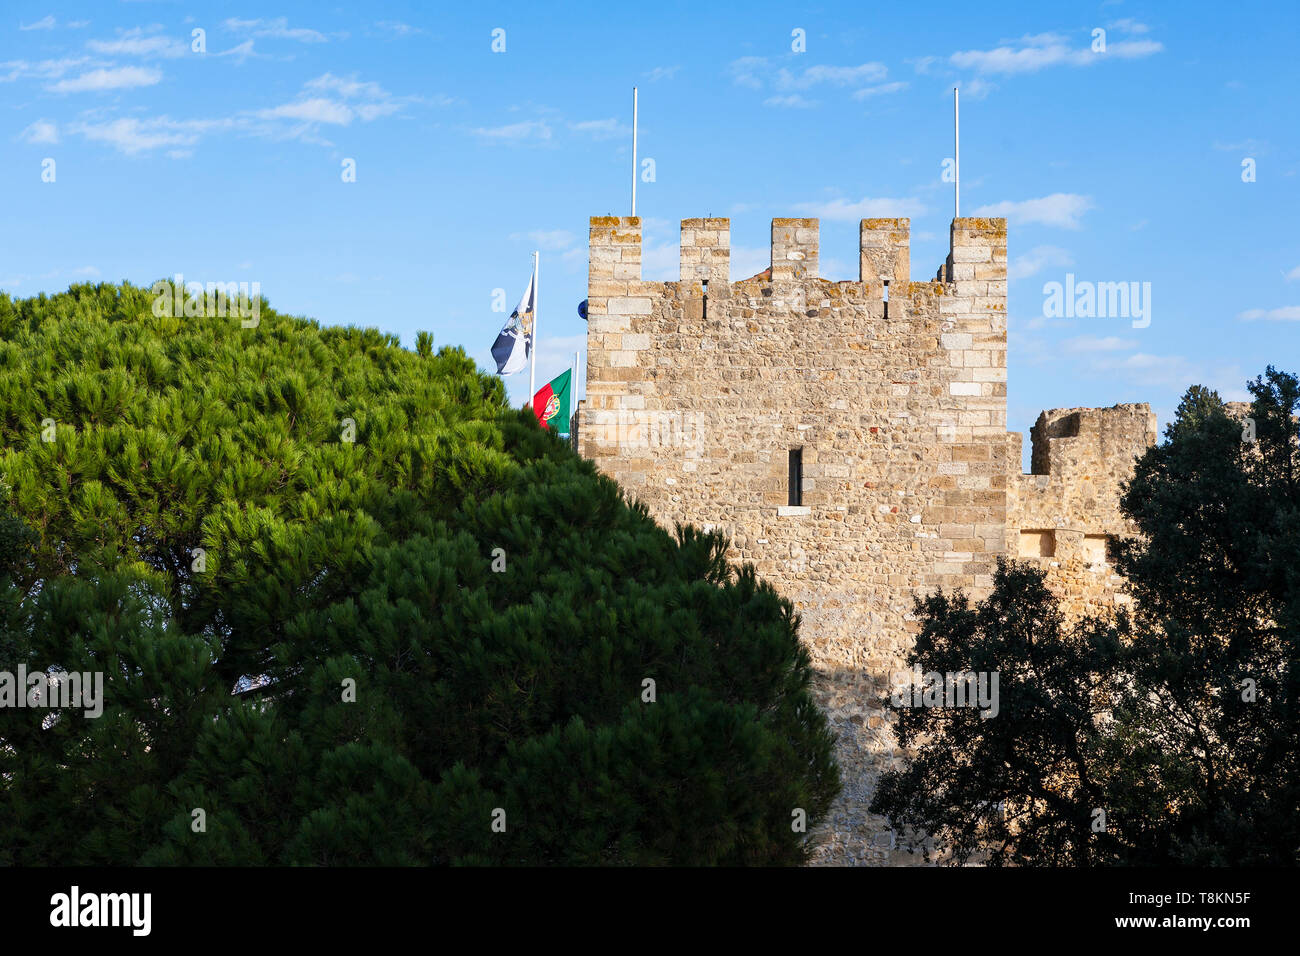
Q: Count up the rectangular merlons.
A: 5